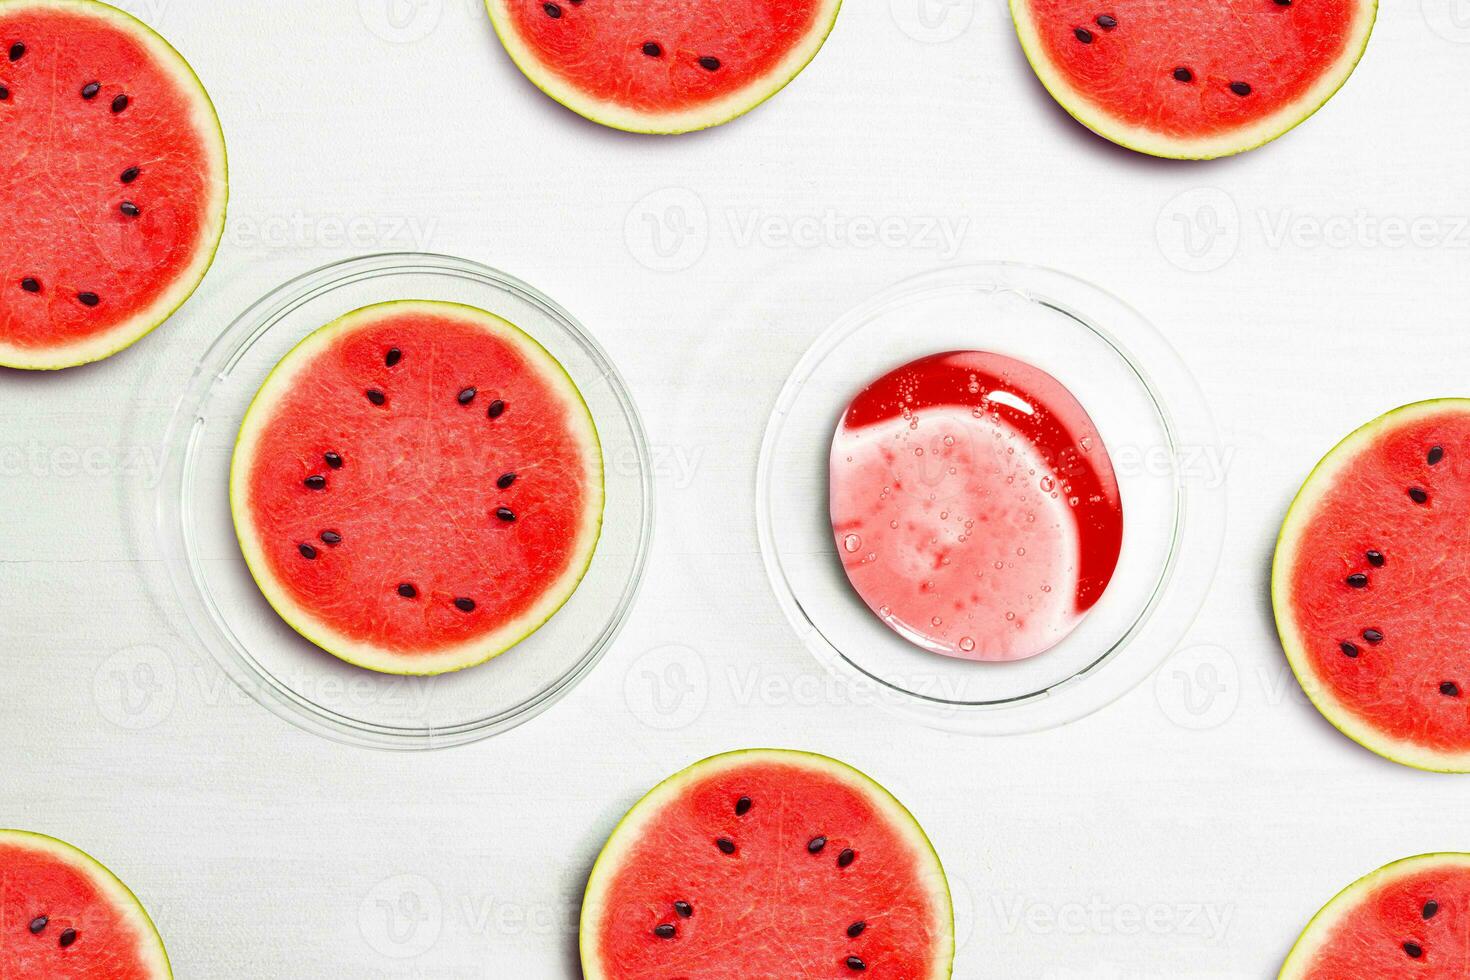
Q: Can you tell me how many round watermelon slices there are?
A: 8